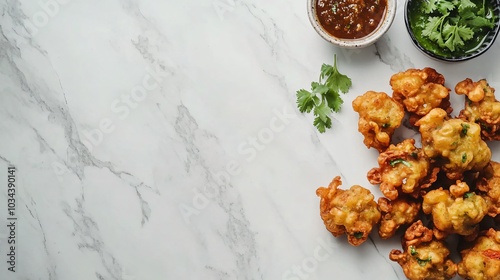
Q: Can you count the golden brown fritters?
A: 11